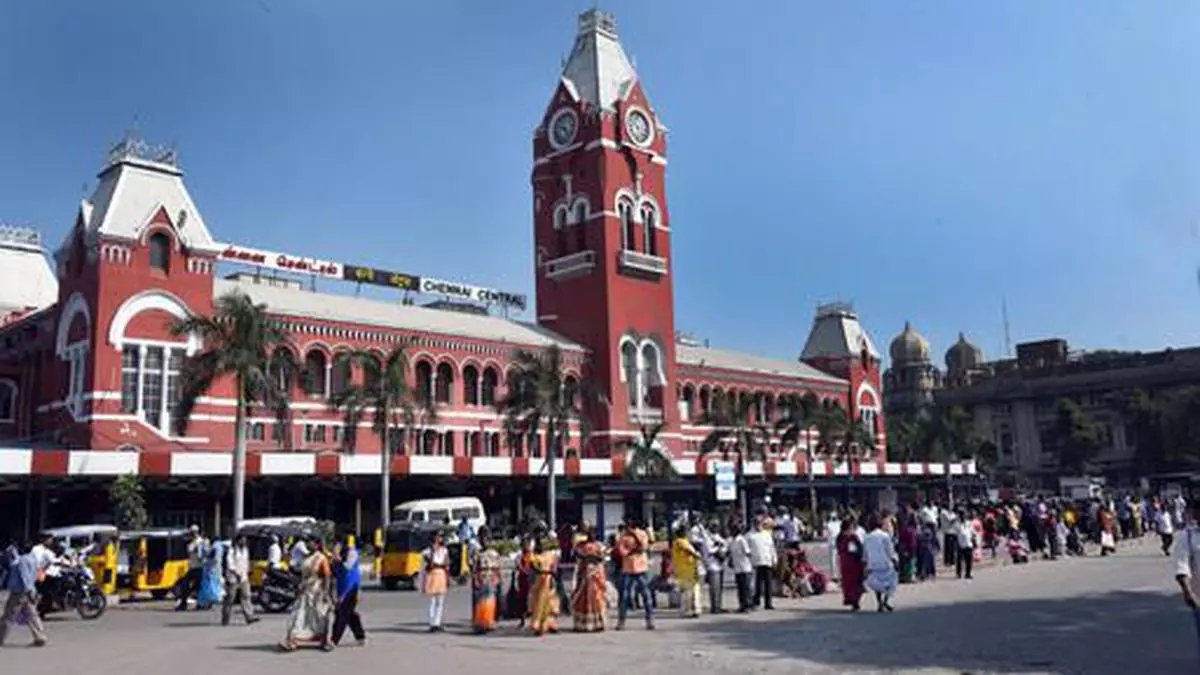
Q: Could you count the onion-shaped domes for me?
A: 2